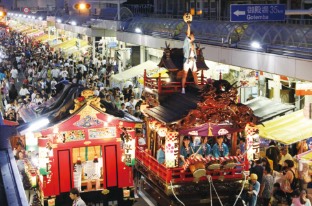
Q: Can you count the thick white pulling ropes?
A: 4